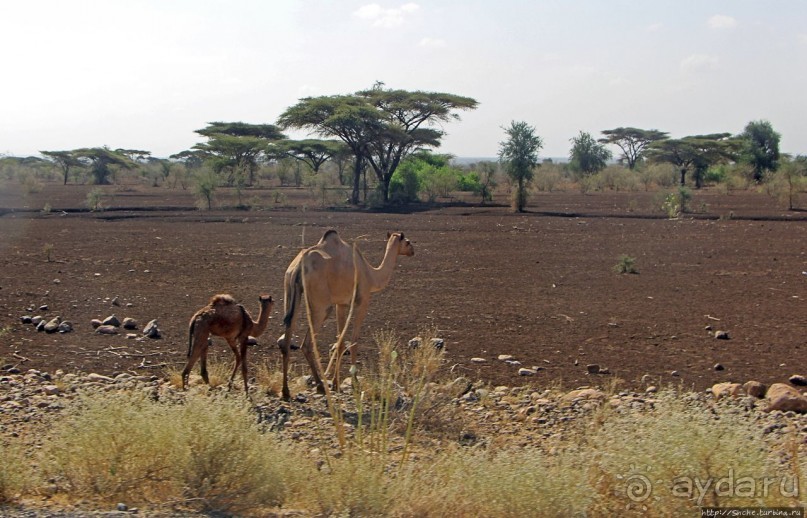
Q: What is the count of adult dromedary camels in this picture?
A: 1